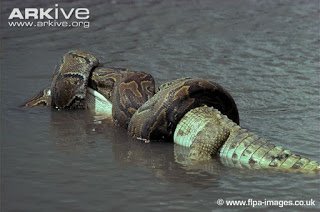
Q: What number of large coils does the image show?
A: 3